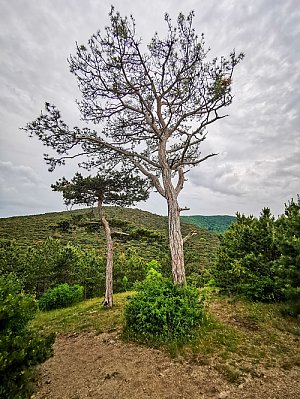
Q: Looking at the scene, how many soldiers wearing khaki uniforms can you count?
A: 0